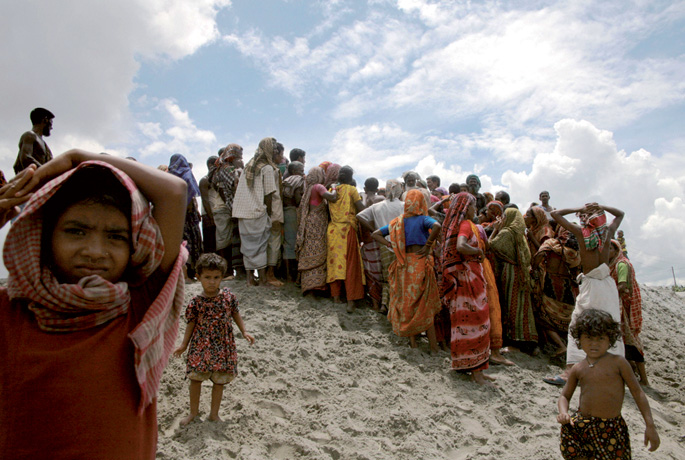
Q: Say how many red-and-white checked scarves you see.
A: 1